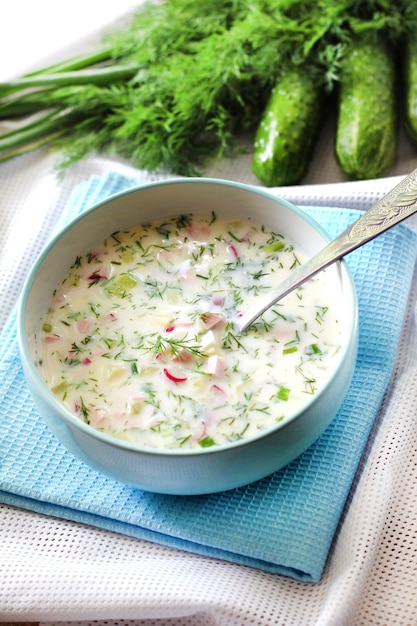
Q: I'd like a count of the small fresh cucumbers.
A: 3